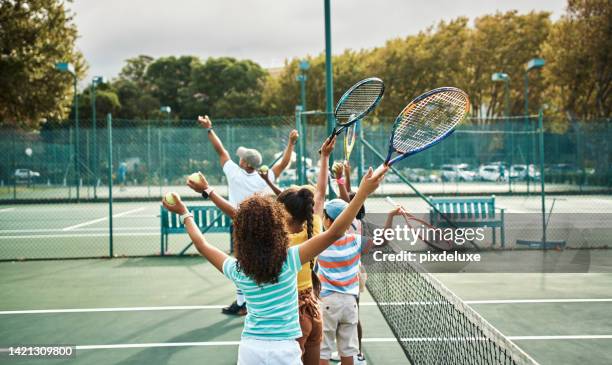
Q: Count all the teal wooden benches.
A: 2